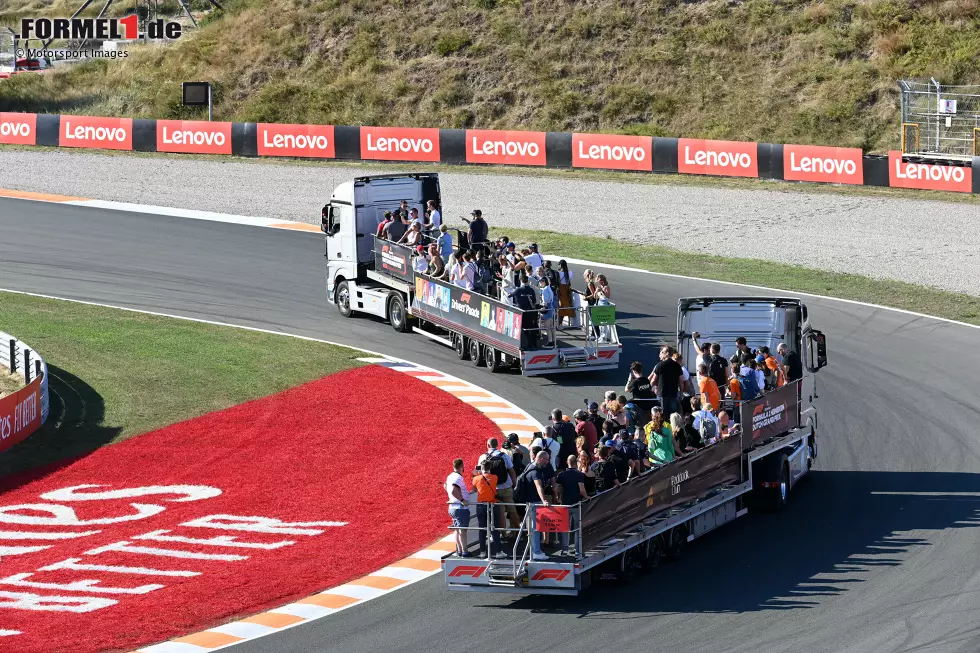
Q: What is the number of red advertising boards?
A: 11